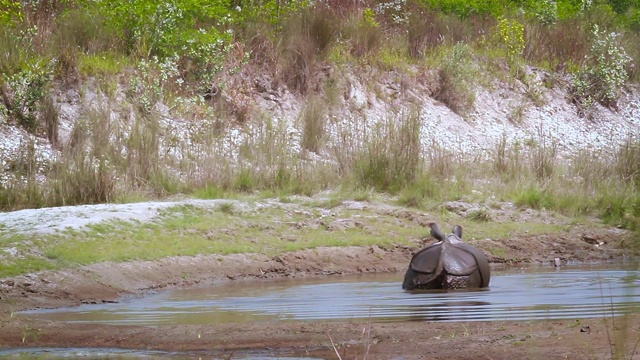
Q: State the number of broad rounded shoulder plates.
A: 2